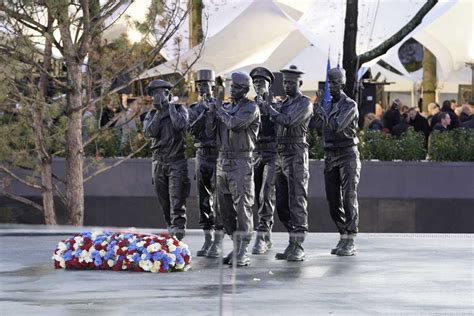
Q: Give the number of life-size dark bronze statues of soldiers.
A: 6